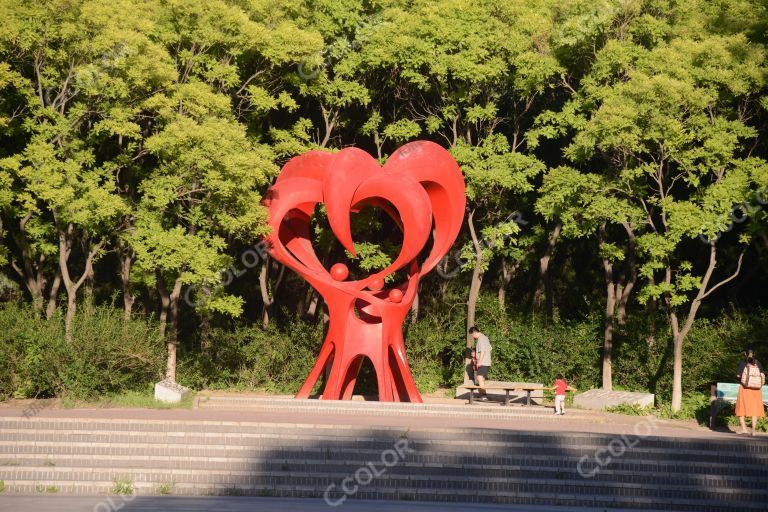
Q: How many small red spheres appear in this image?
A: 3